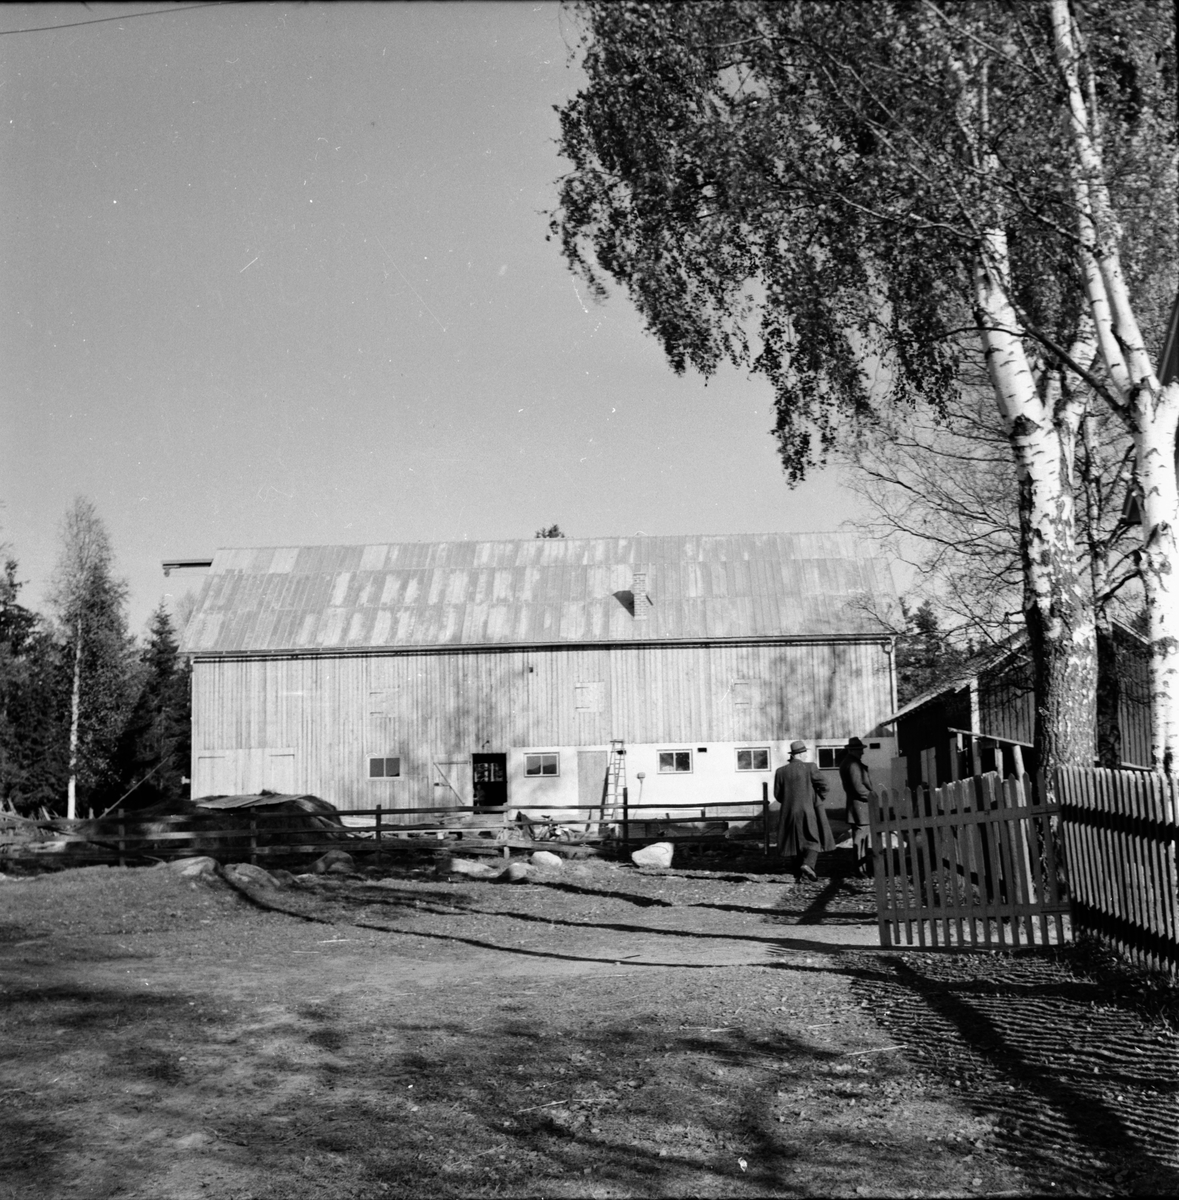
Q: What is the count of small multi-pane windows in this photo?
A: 5